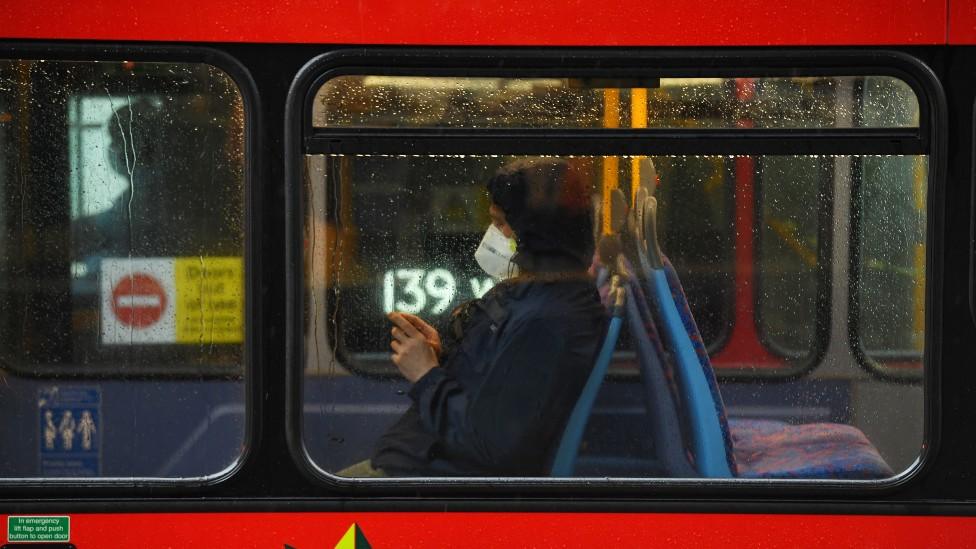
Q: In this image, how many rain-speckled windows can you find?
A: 2